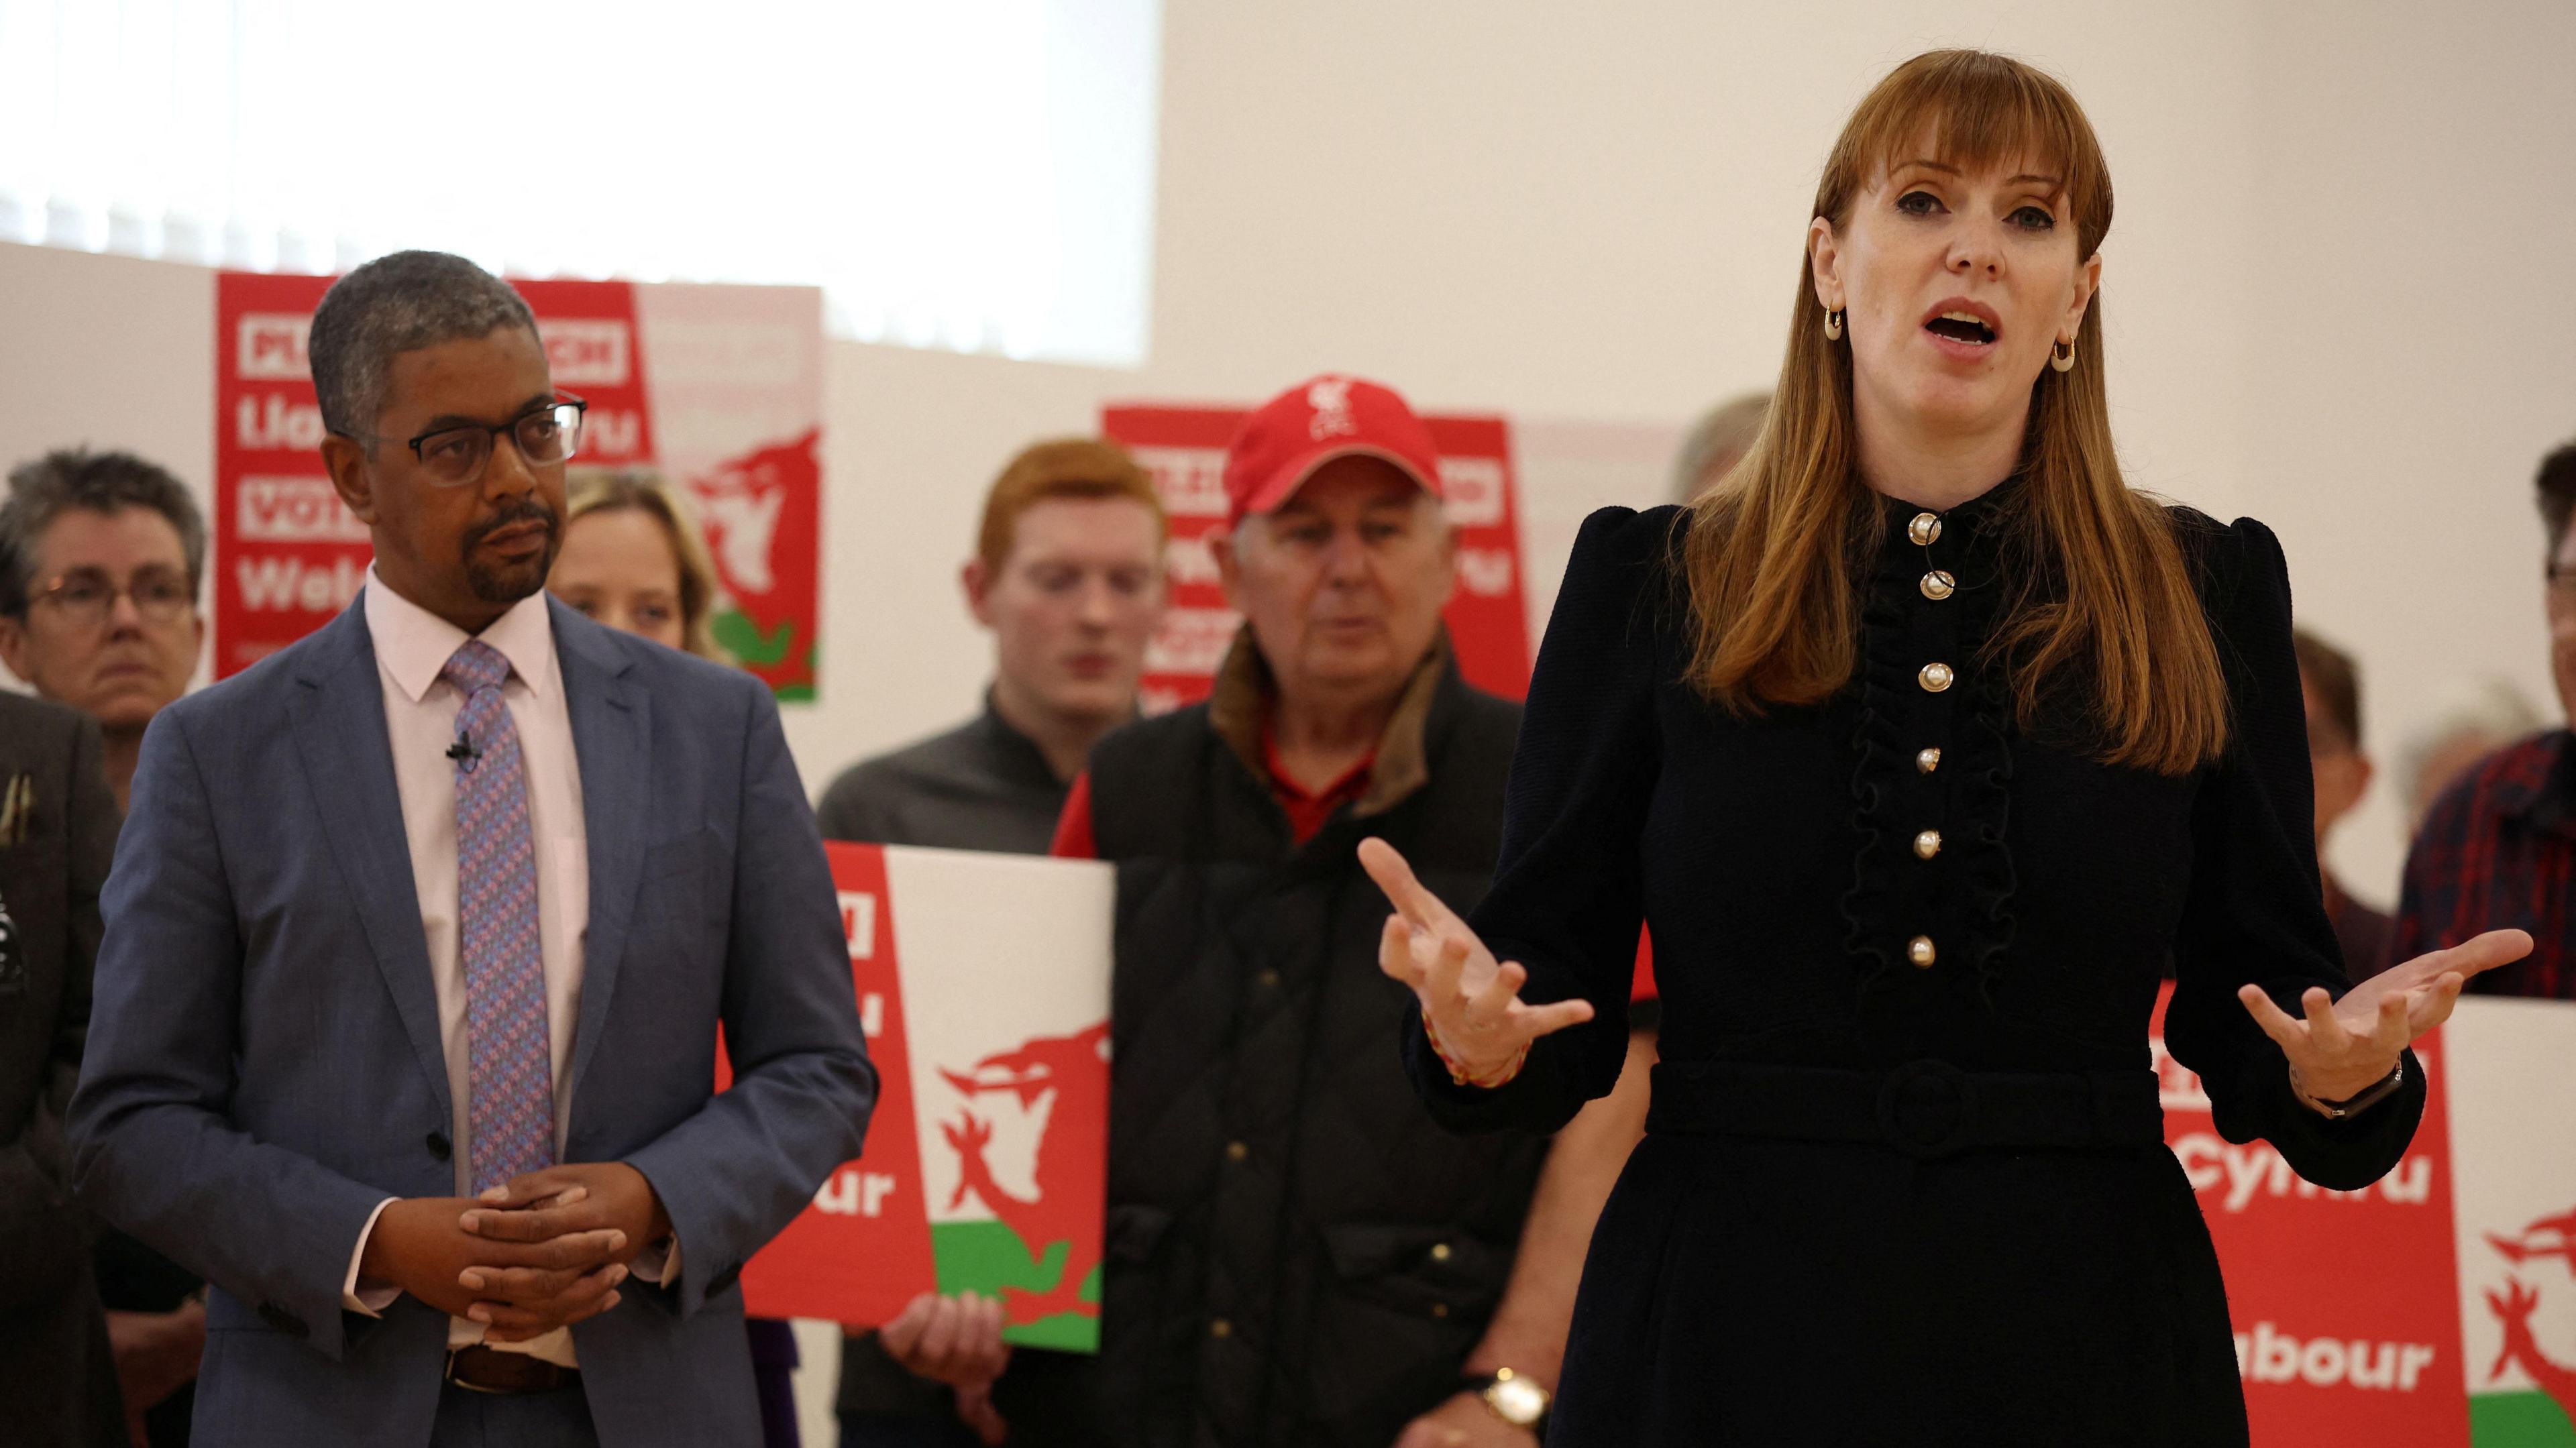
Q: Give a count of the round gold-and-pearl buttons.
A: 6